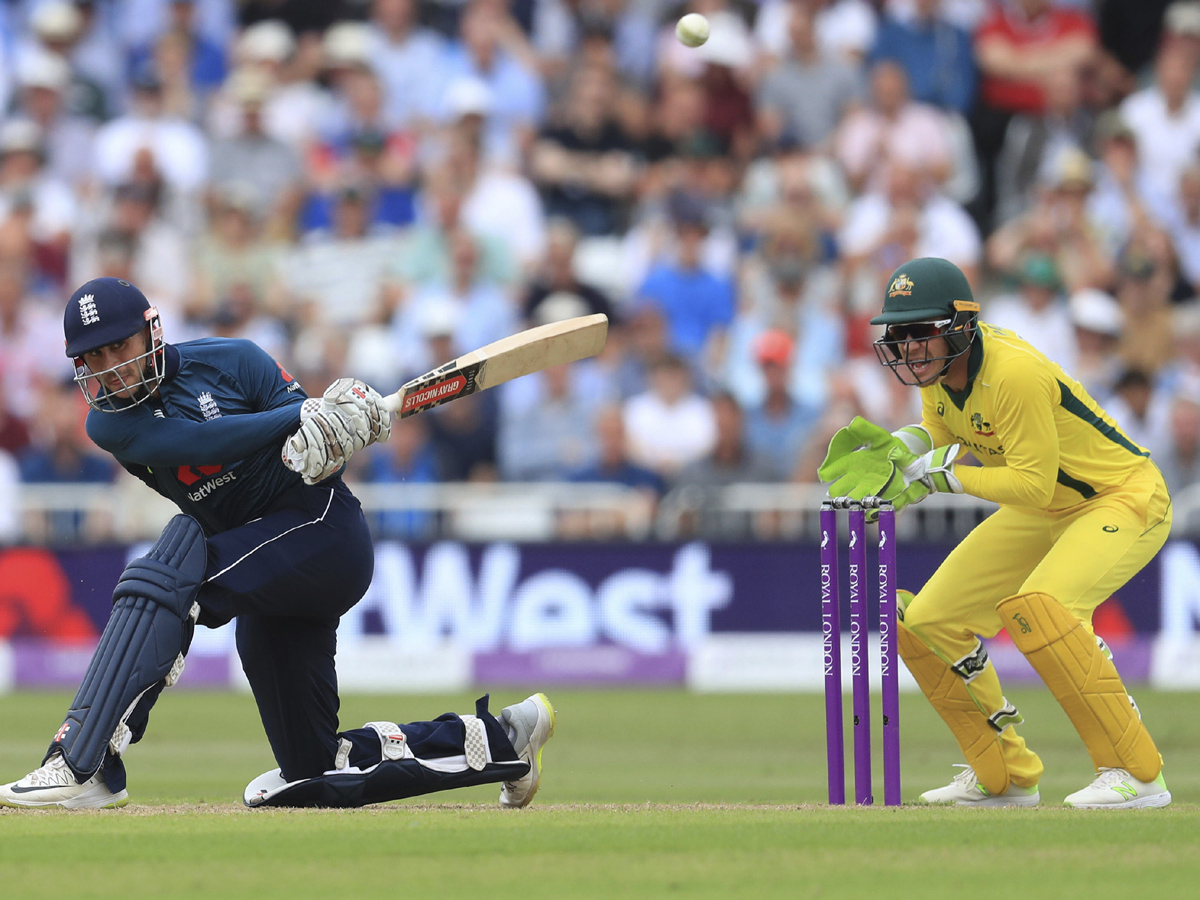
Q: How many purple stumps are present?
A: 3